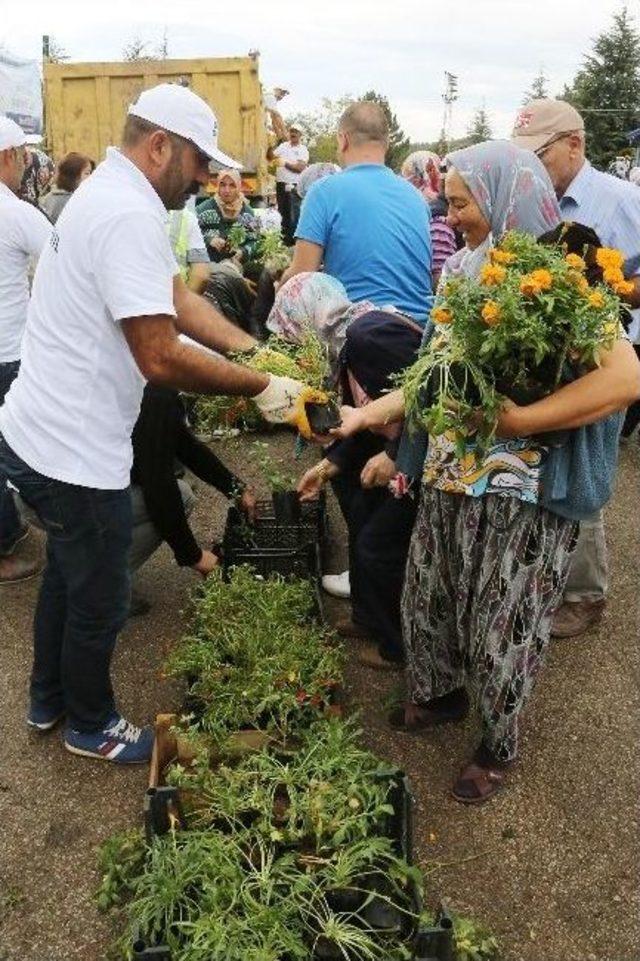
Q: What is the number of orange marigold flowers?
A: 12